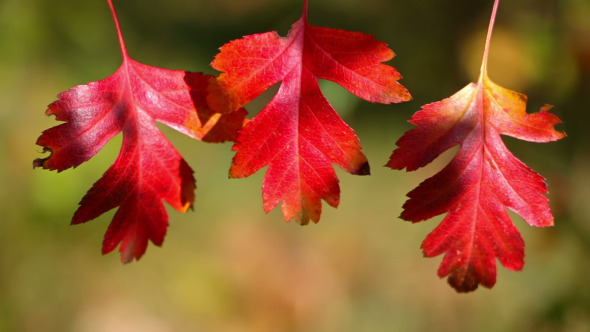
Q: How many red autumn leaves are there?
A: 3